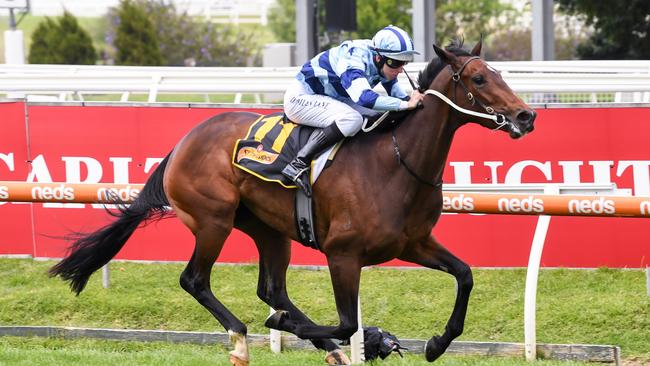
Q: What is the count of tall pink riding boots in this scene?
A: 0